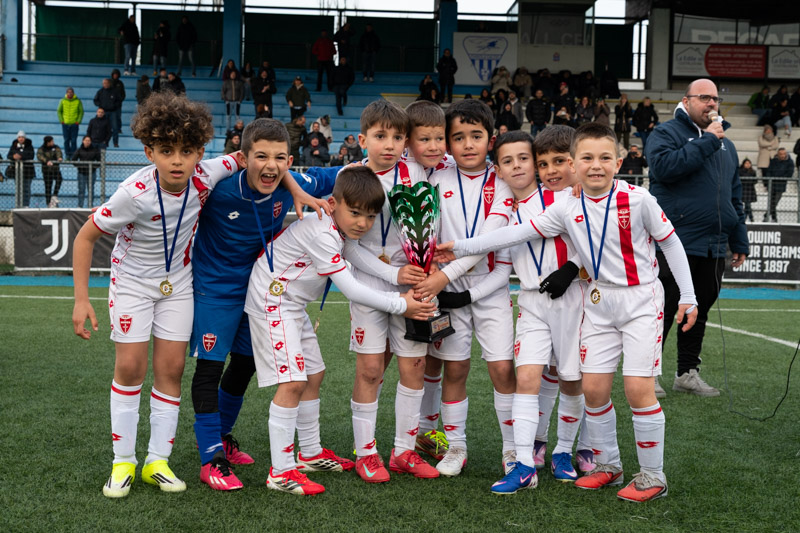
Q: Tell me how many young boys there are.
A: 9